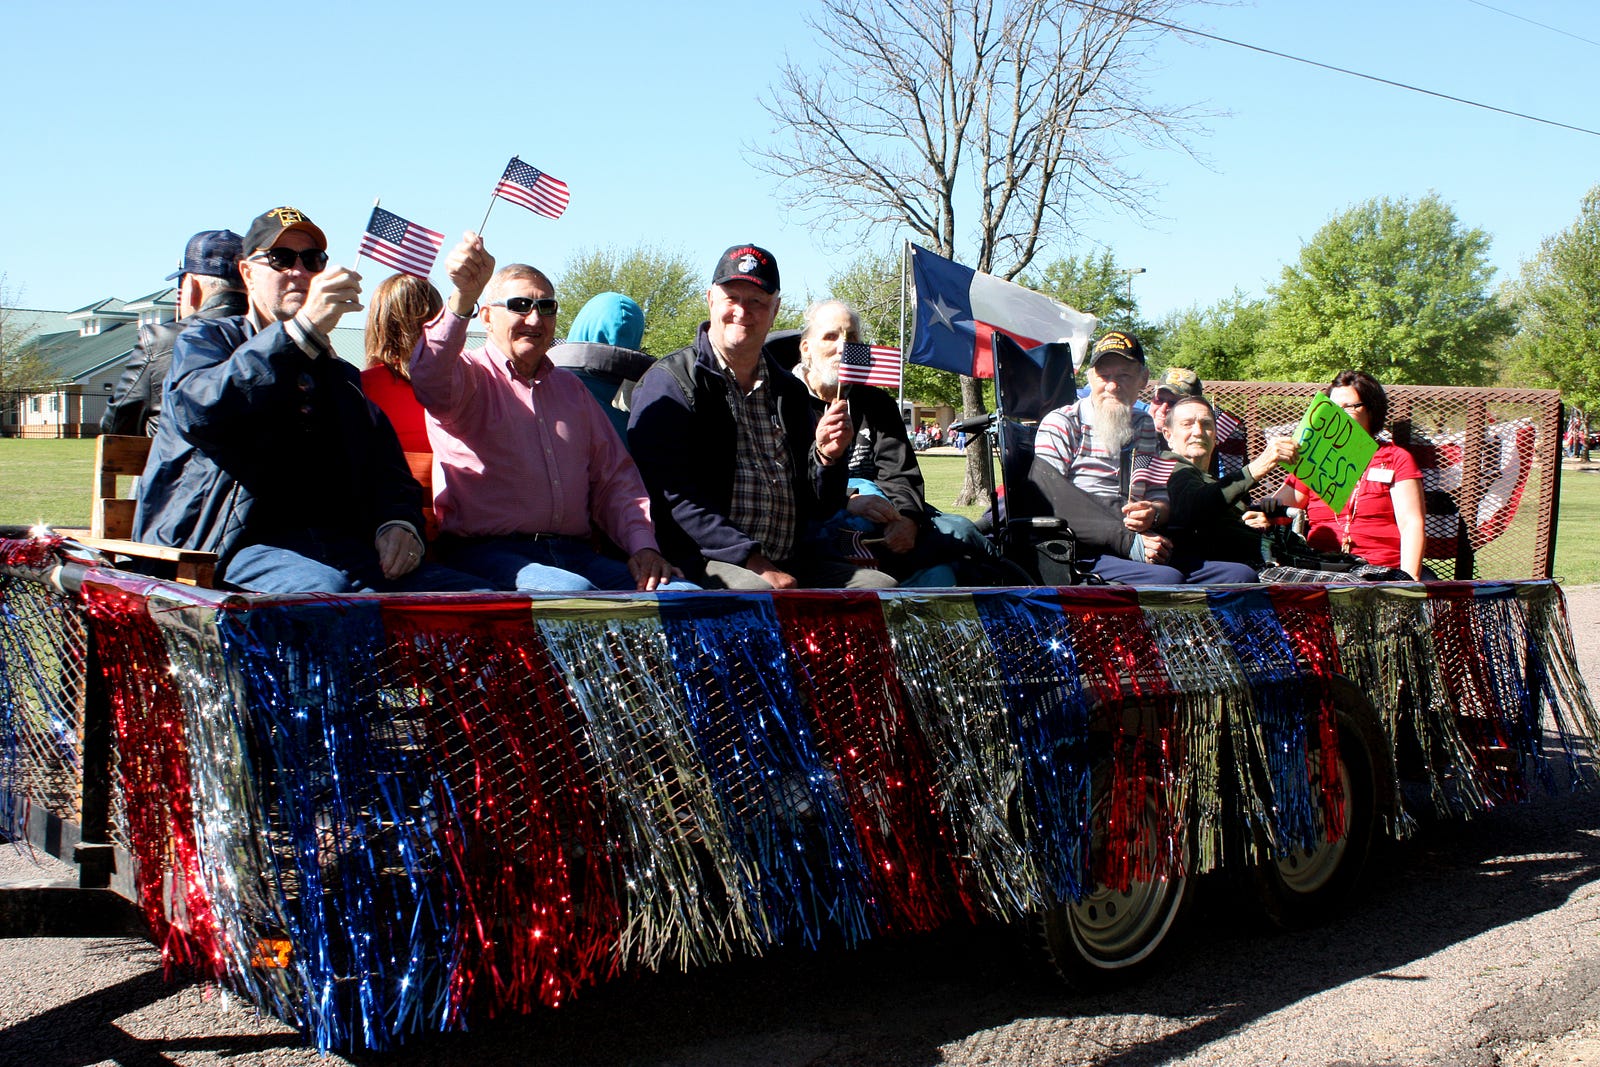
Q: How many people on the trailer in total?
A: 11